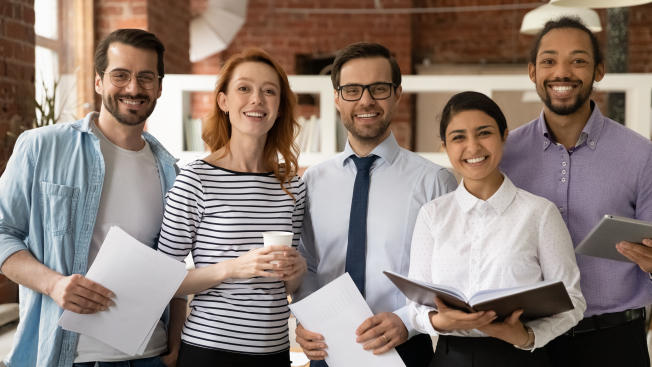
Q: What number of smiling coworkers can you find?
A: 5